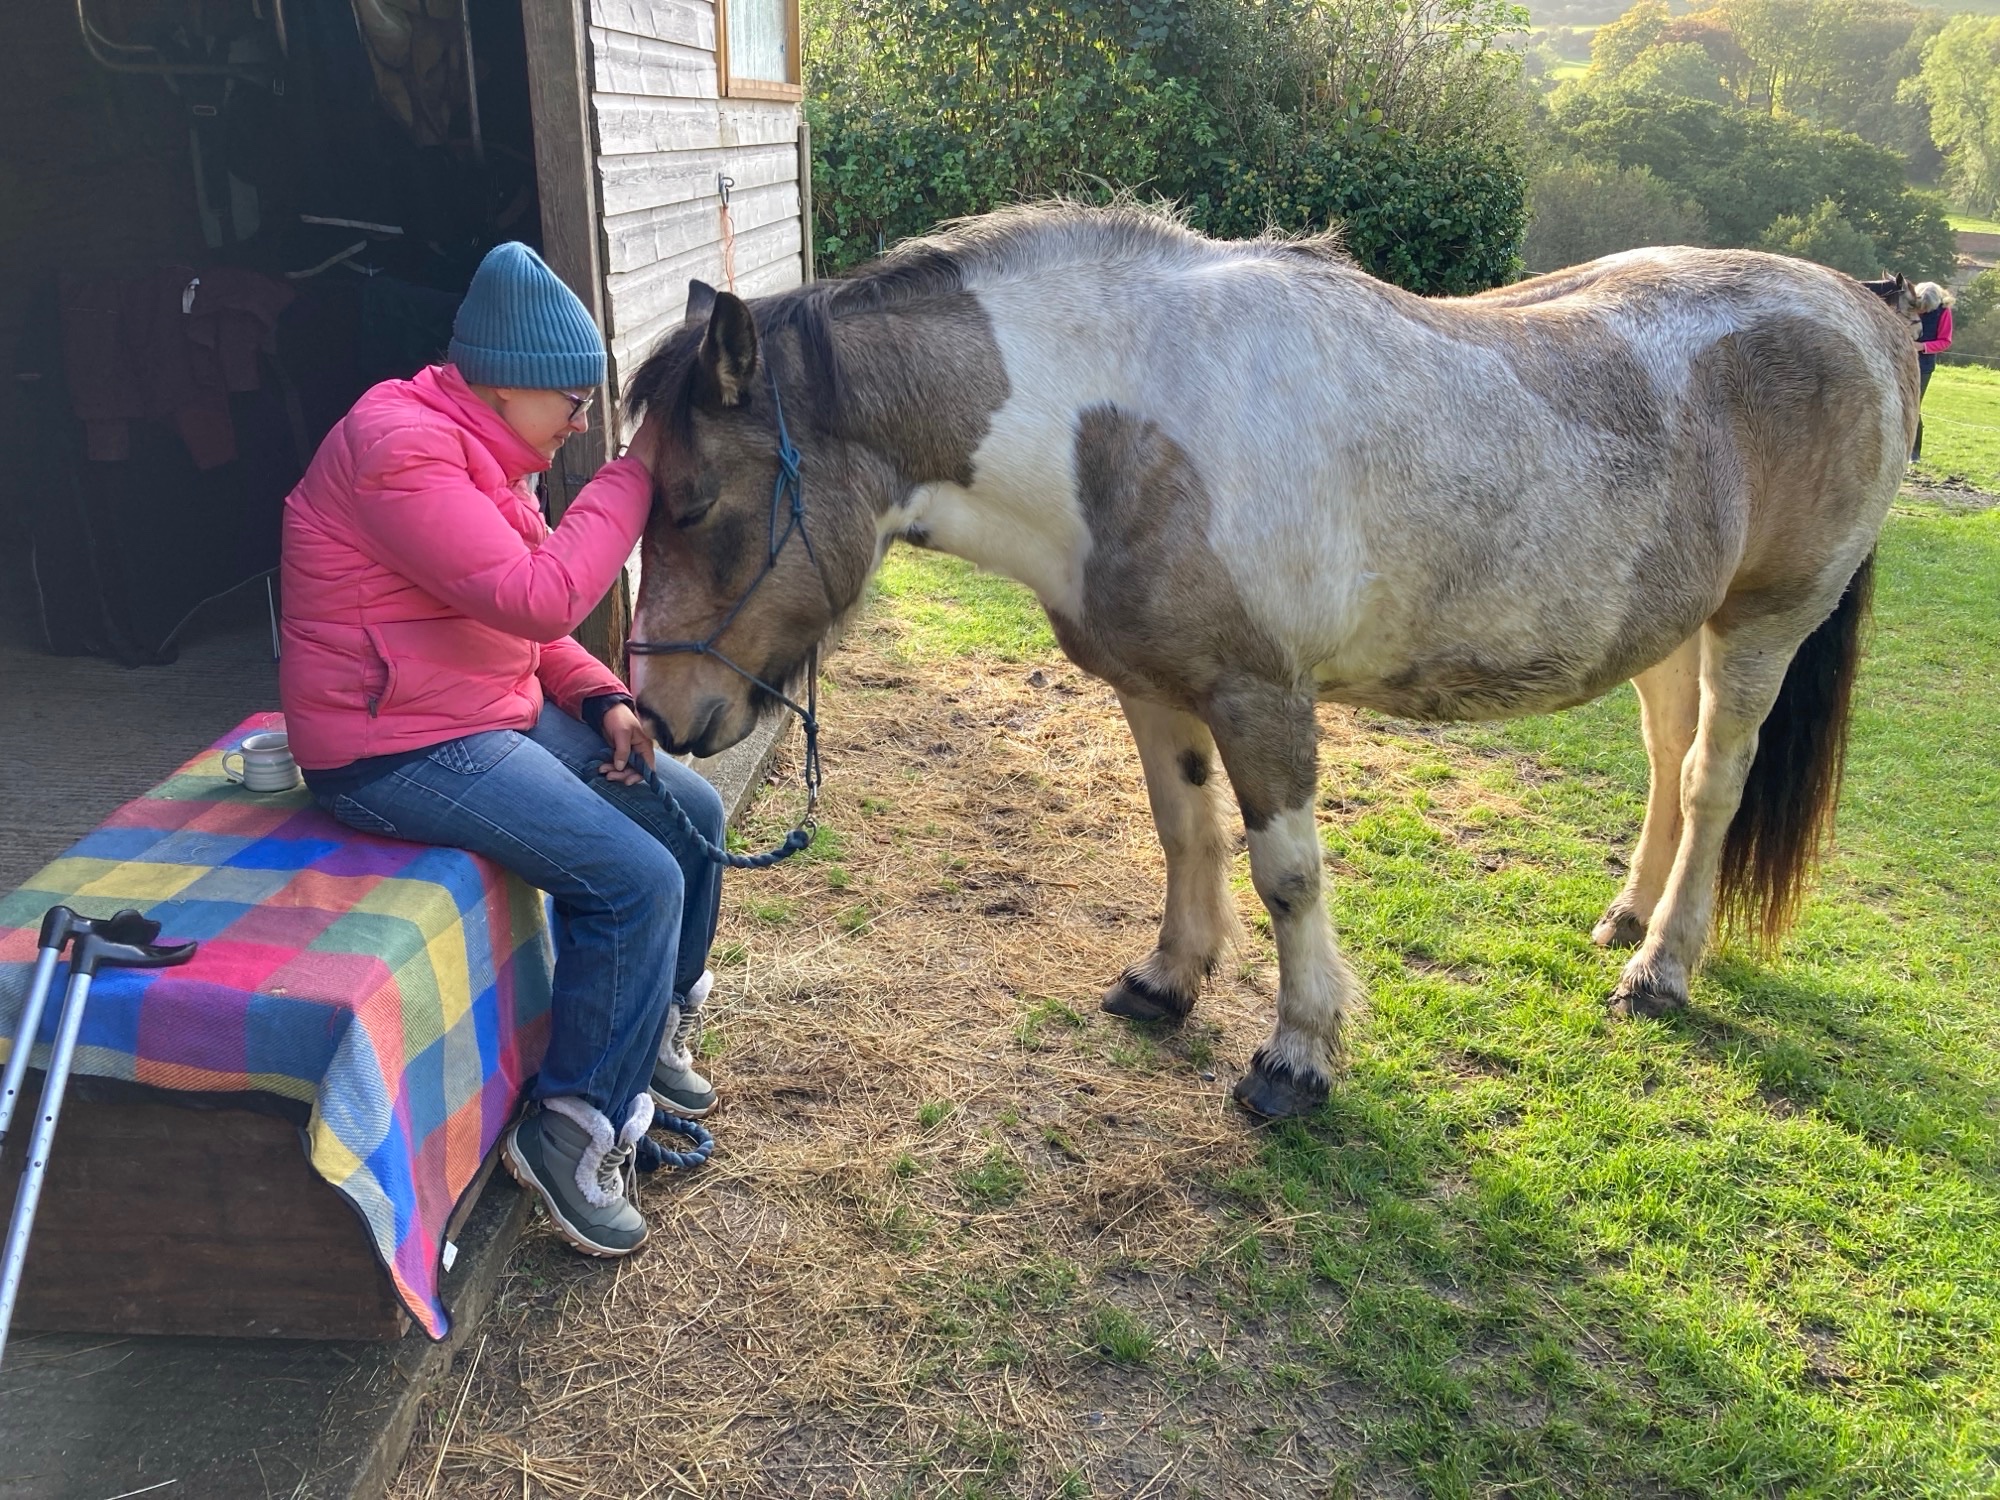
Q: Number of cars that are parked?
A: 0